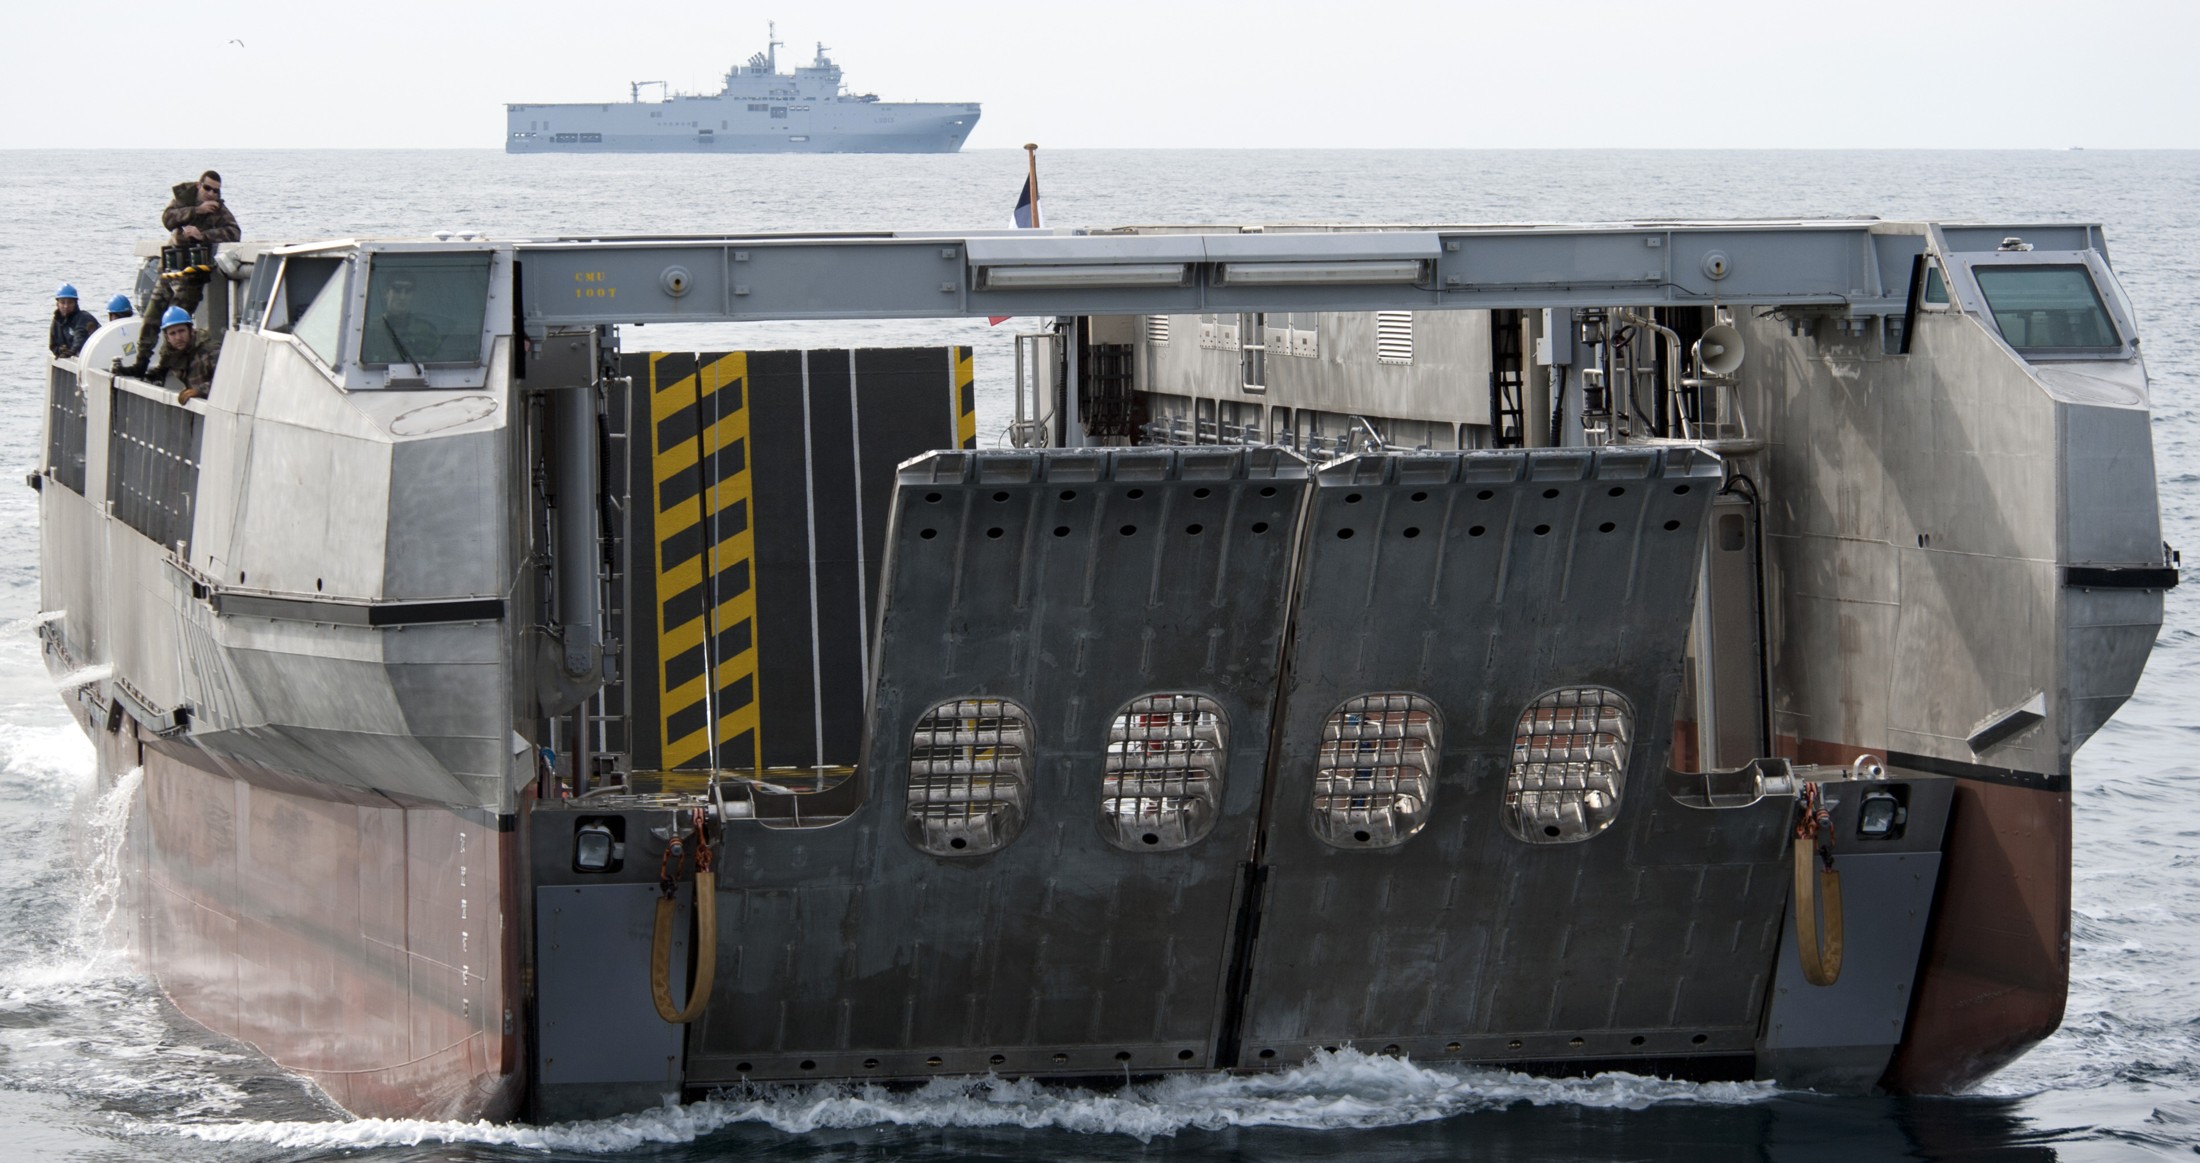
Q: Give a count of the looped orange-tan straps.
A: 2